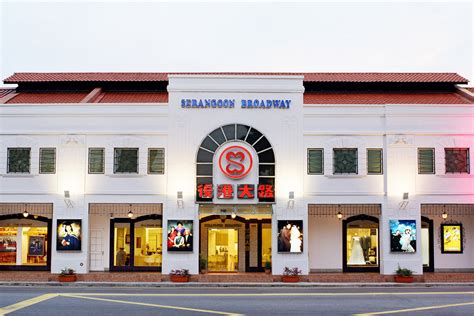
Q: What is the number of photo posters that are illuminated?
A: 5